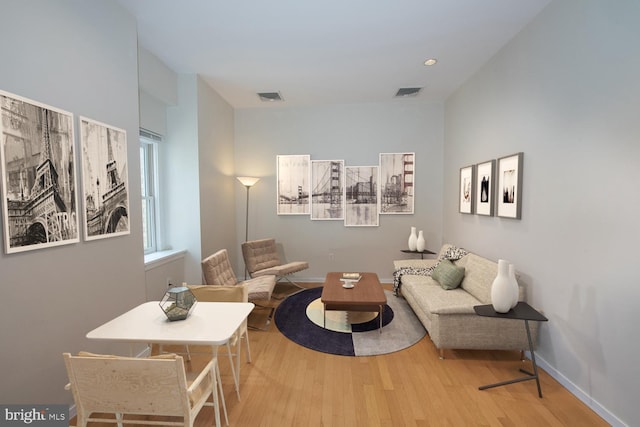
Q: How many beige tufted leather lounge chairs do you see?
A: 2